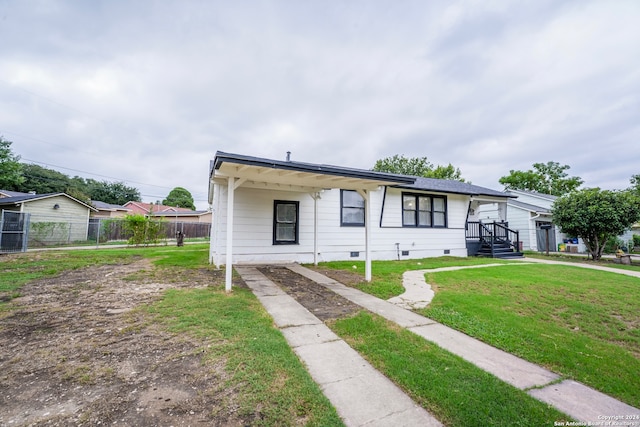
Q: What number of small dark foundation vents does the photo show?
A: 3